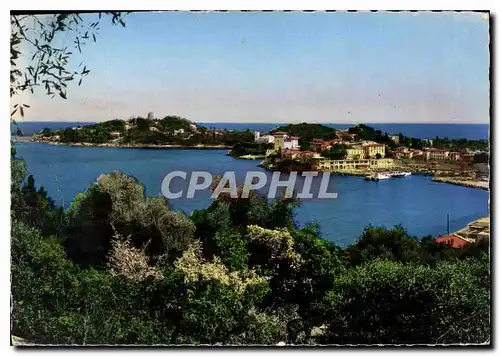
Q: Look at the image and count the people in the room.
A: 0